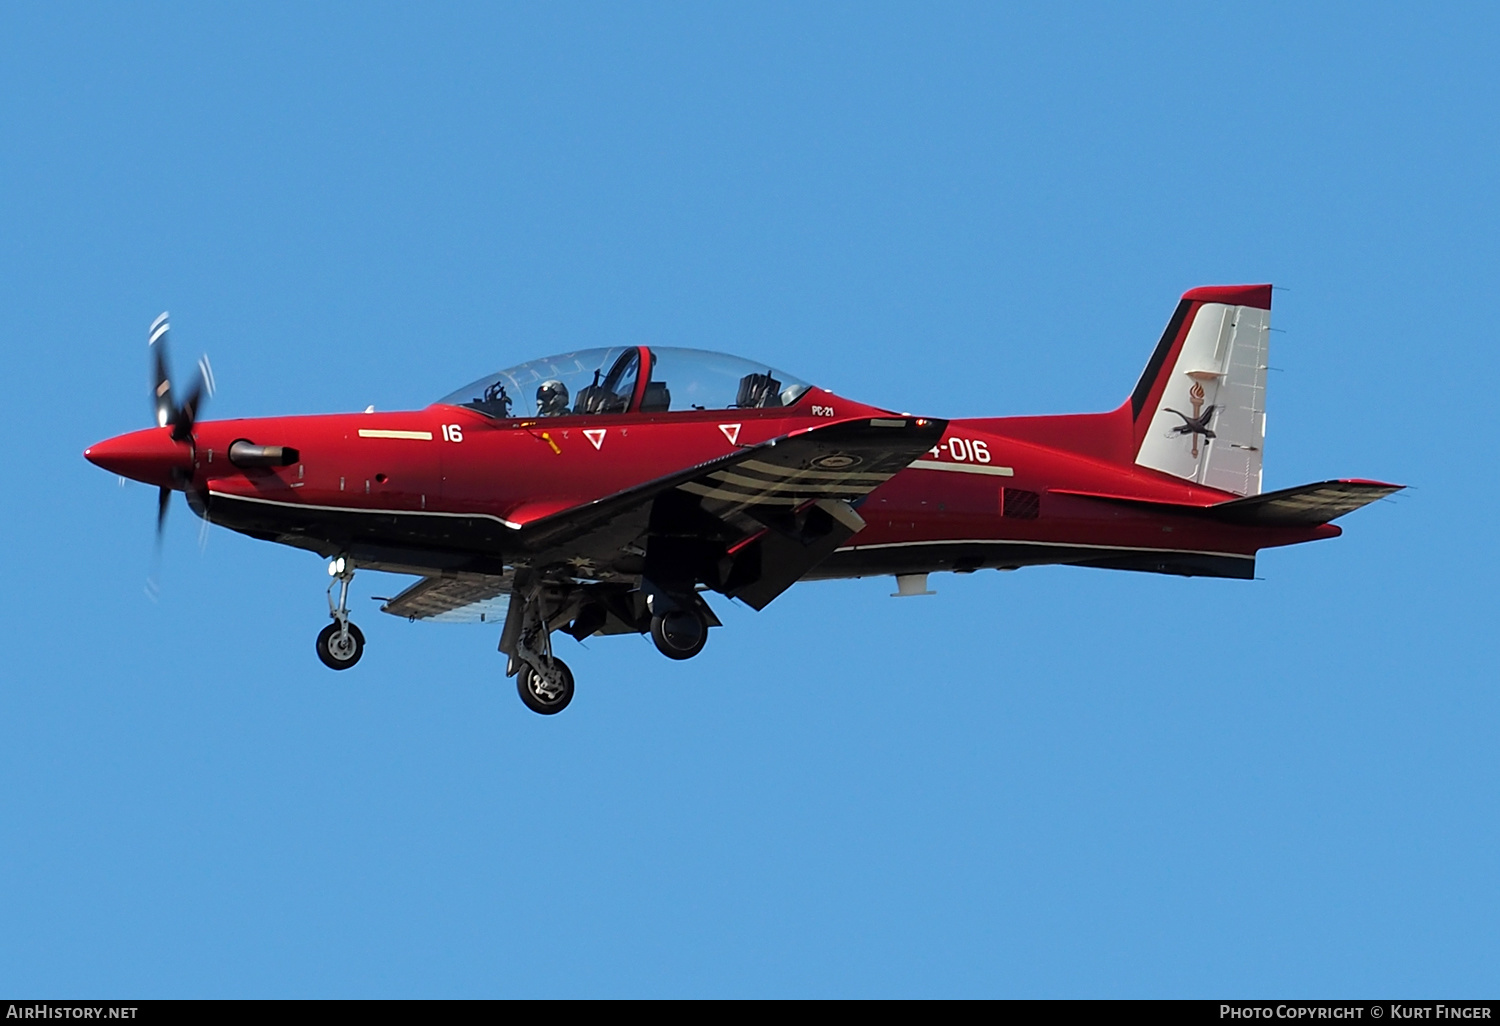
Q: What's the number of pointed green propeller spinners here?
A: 0